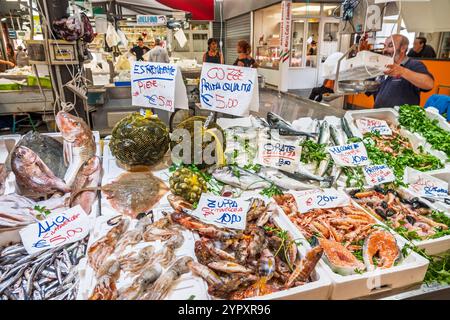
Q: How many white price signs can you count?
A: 10